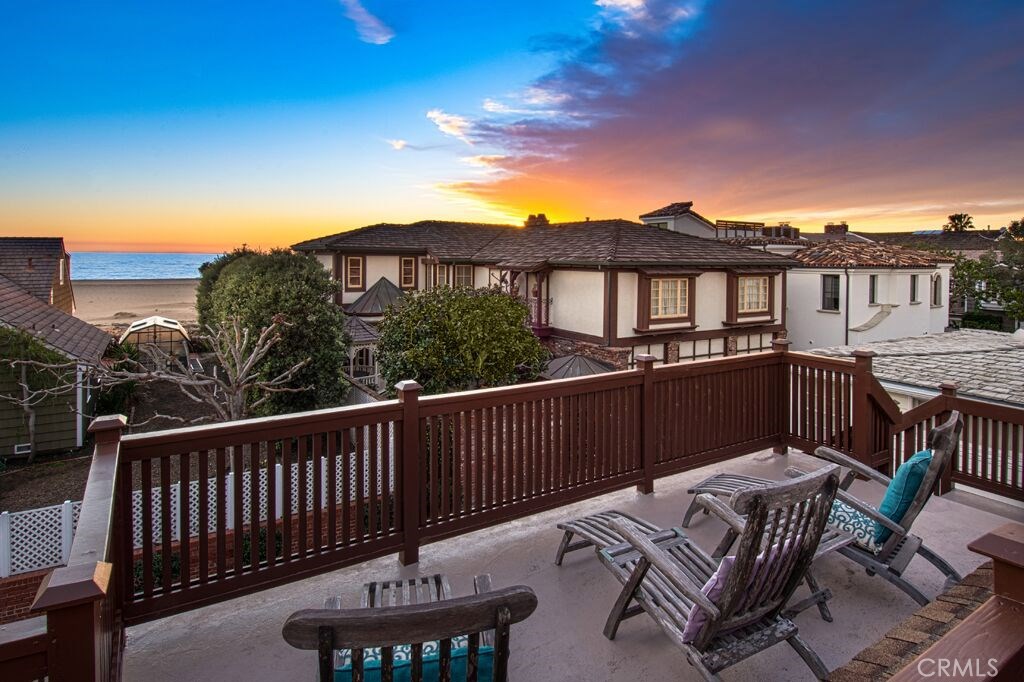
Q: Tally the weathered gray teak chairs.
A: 3